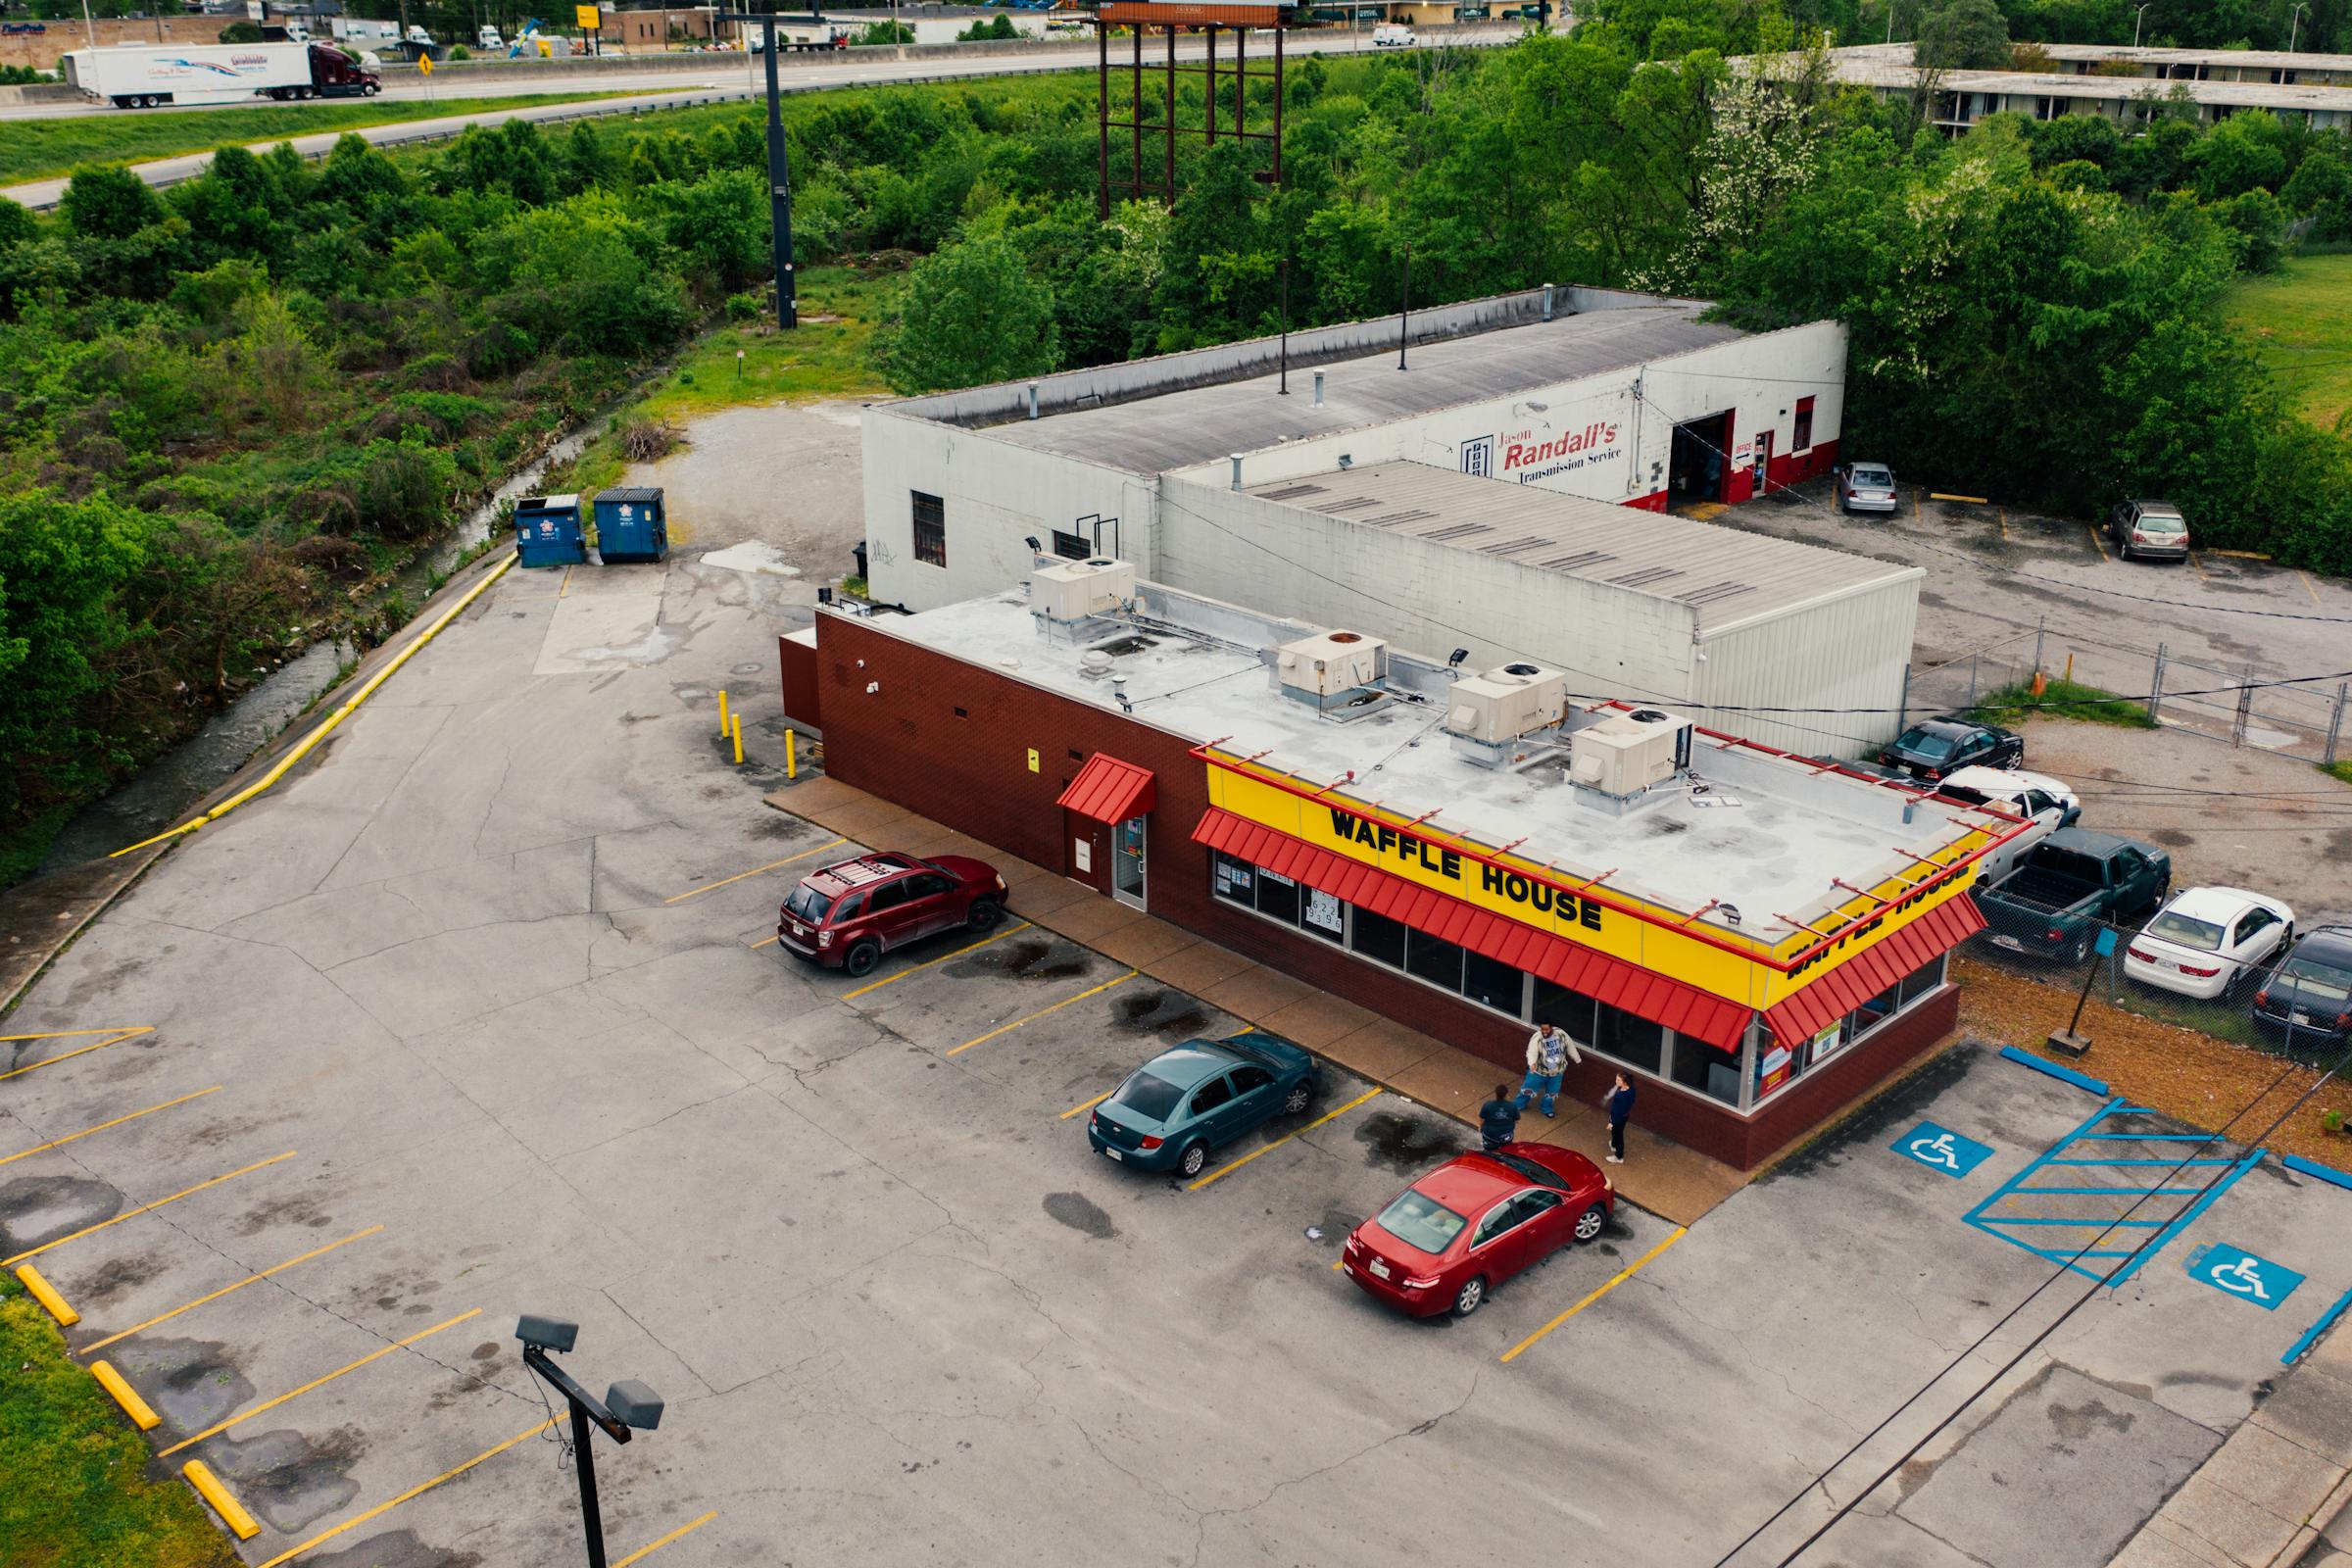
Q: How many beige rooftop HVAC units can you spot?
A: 4